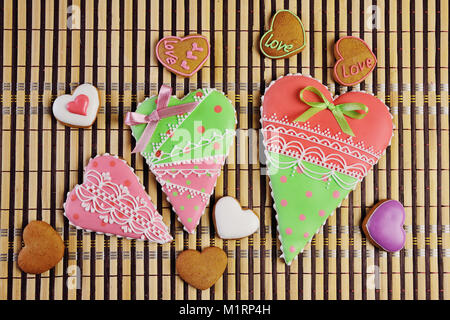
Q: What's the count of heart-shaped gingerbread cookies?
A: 11